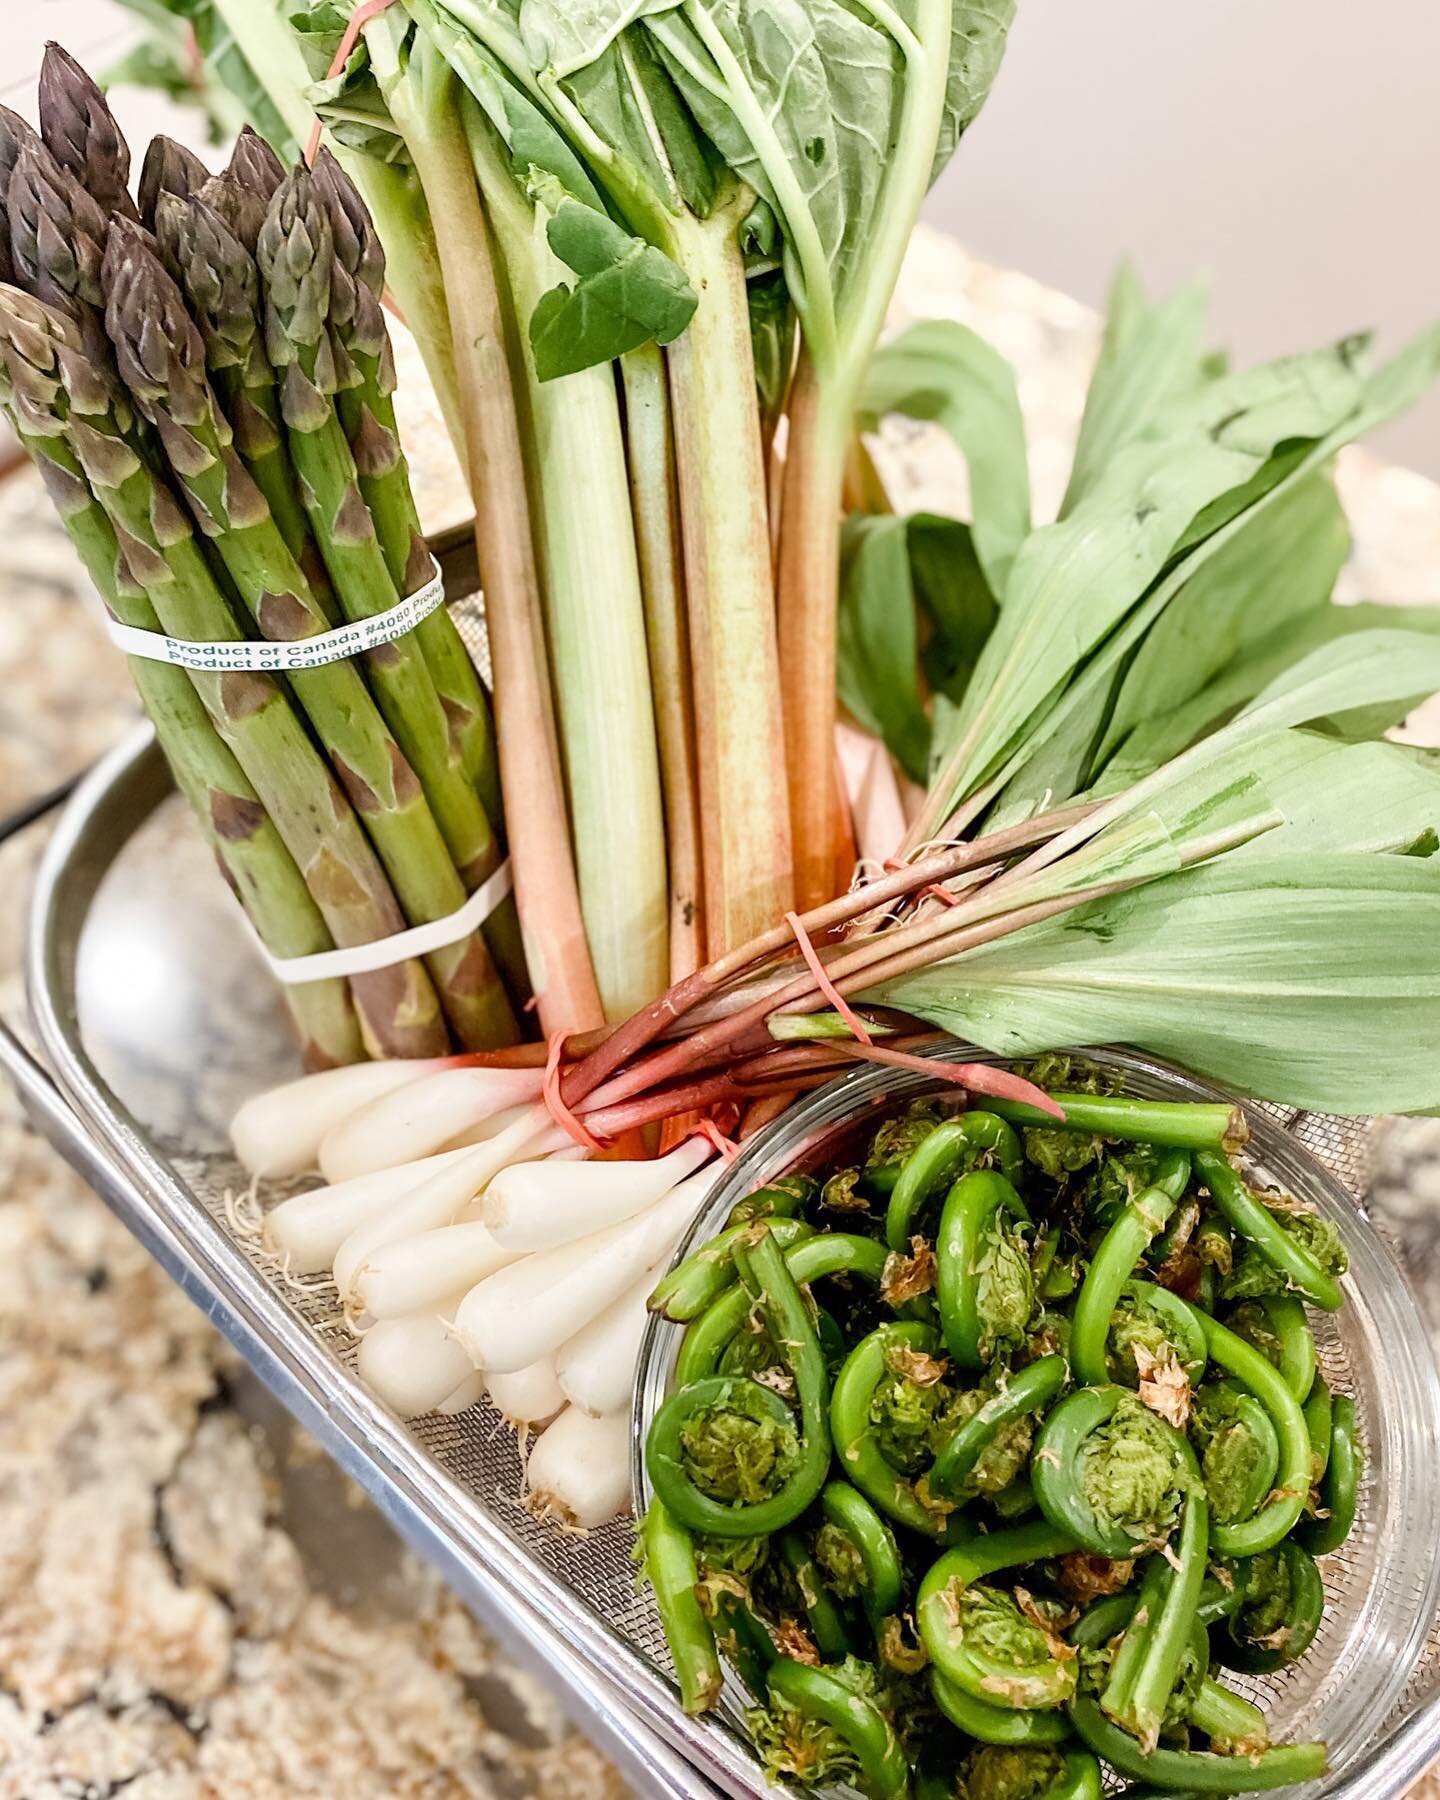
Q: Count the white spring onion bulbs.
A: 12